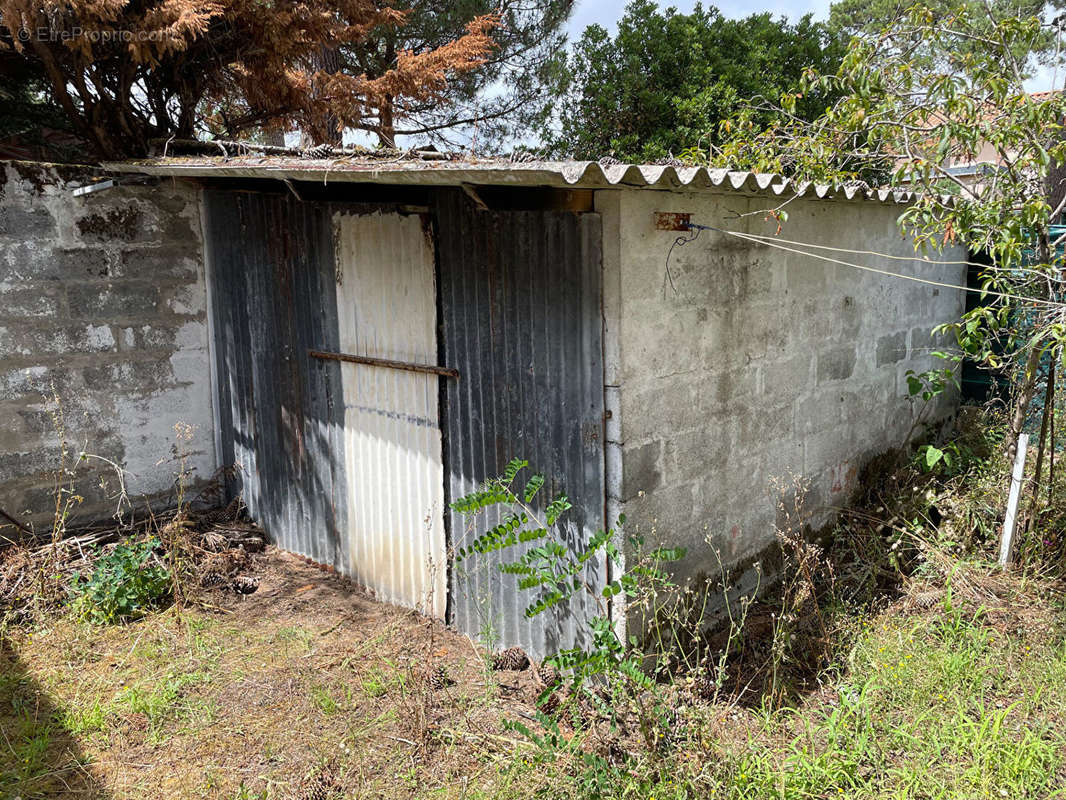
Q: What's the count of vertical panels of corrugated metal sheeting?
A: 3